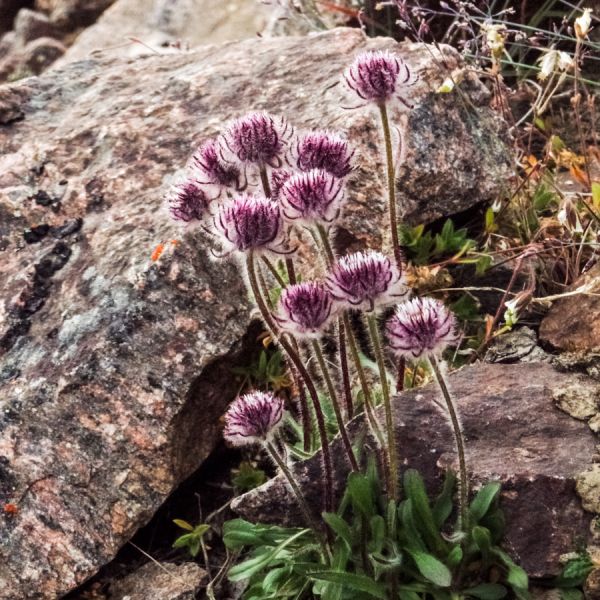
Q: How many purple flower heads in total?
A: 12